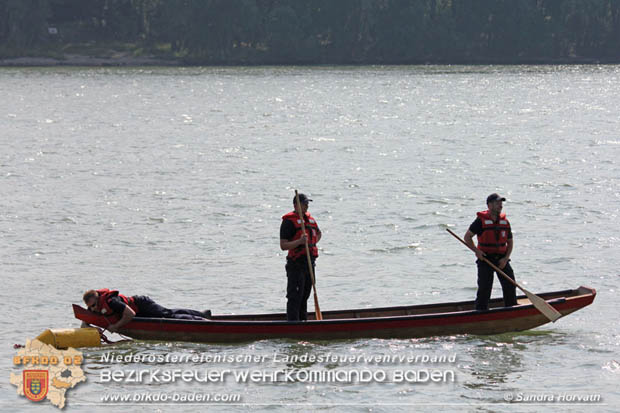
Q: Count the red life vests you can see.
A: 3